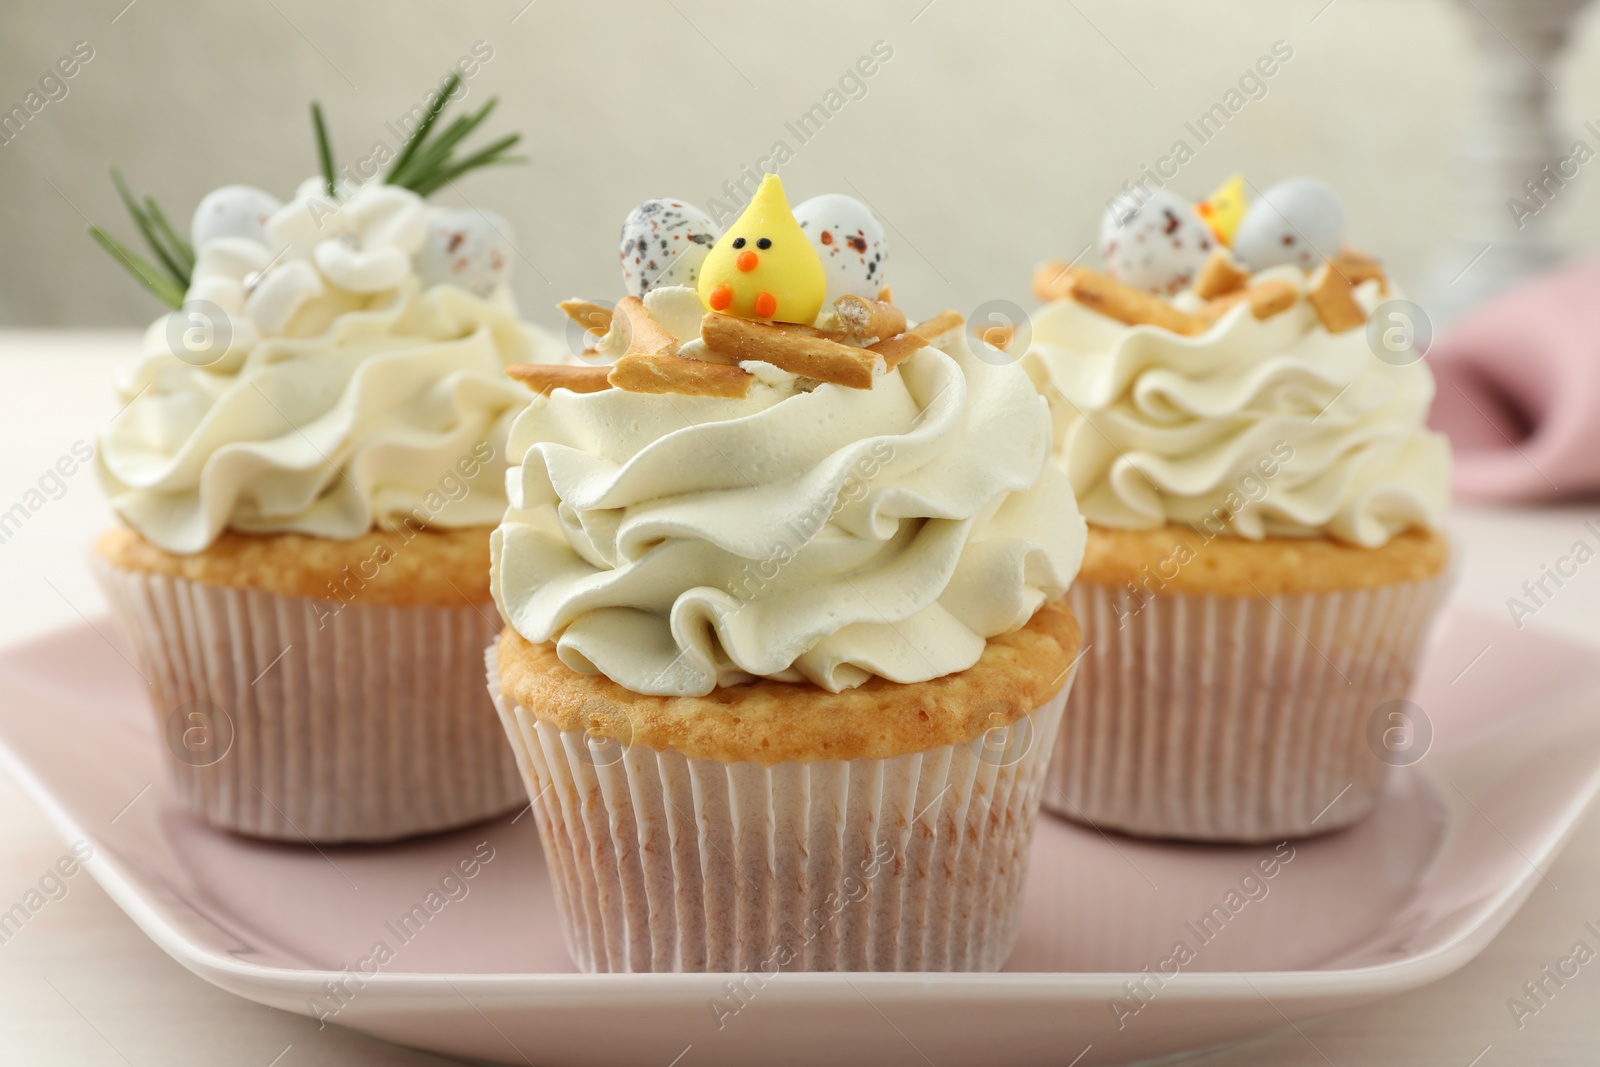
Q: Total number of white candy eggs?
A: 6